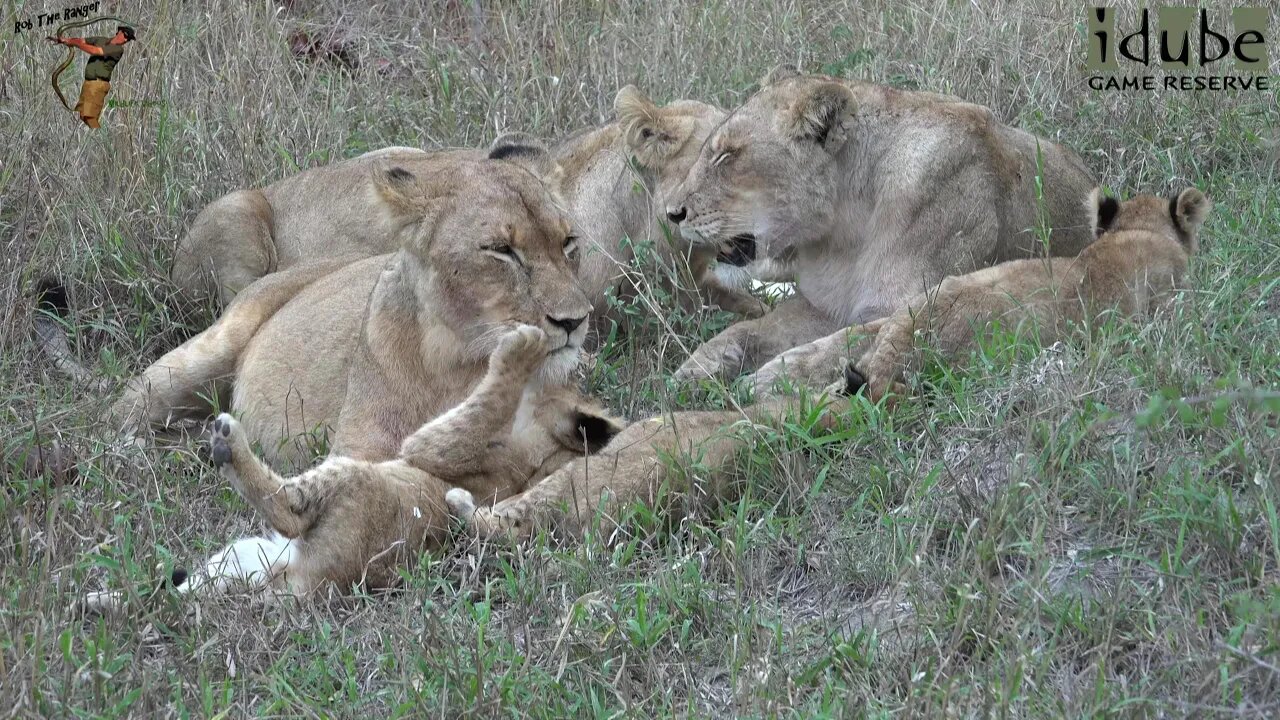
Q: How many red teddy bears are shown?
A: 0